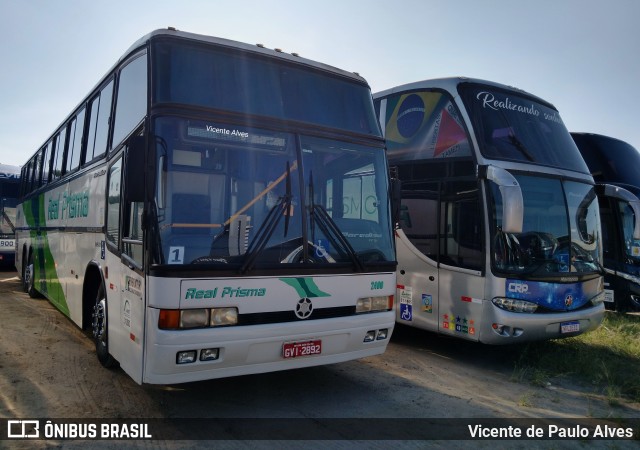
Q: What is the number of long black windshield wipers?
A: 2